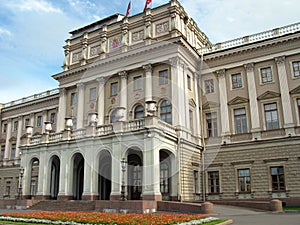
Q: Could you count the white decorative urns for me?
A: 6